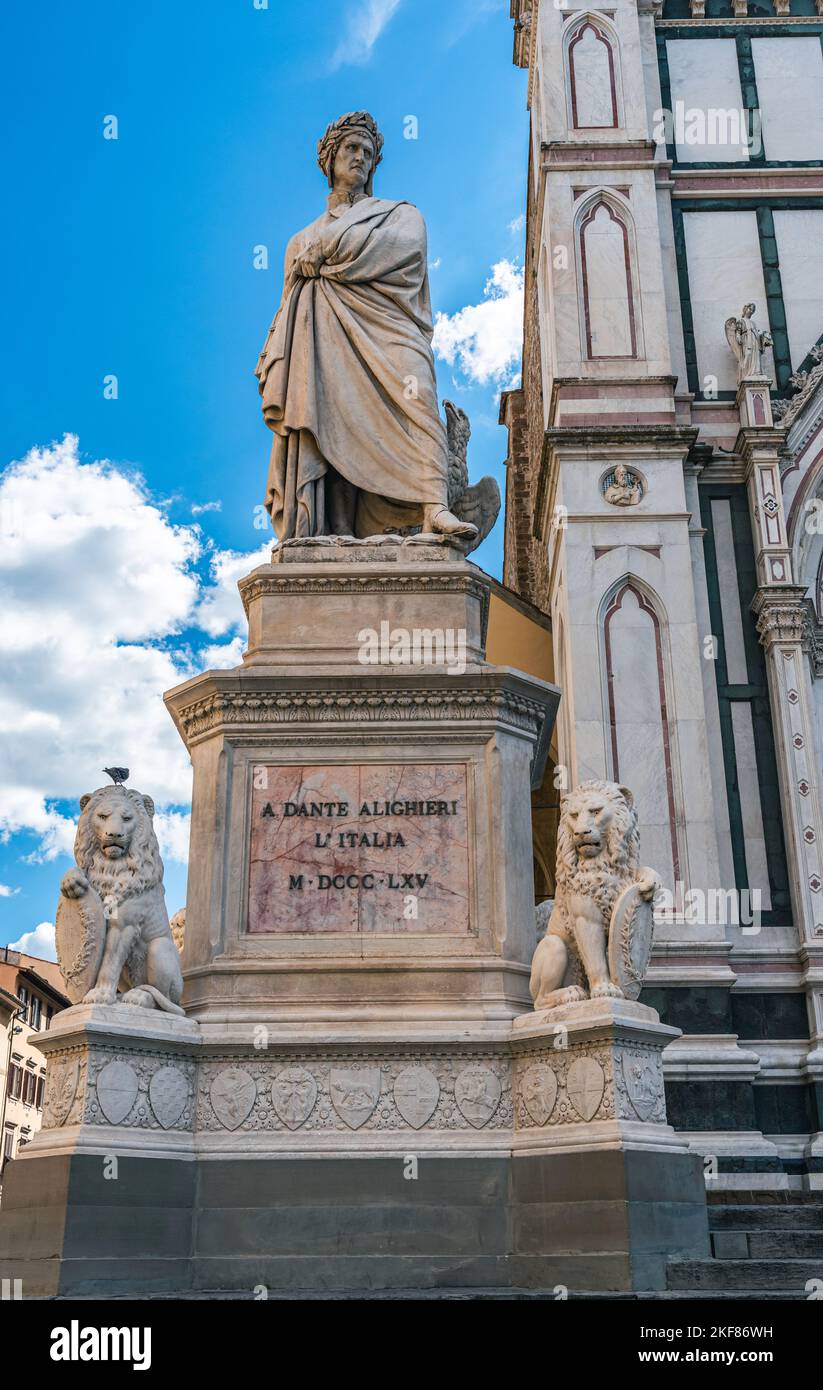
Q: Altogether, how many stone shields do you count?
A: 13